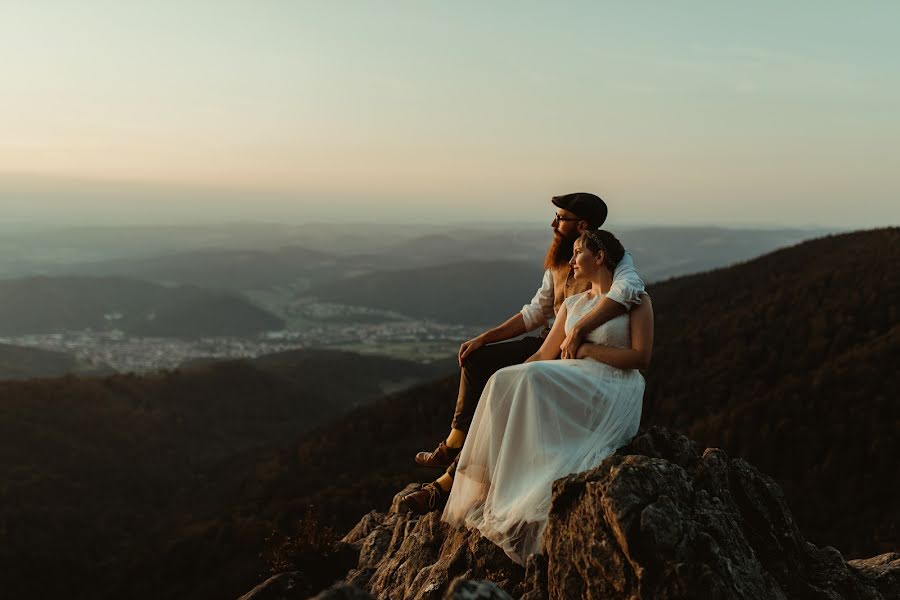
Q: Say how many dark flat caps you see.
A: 1